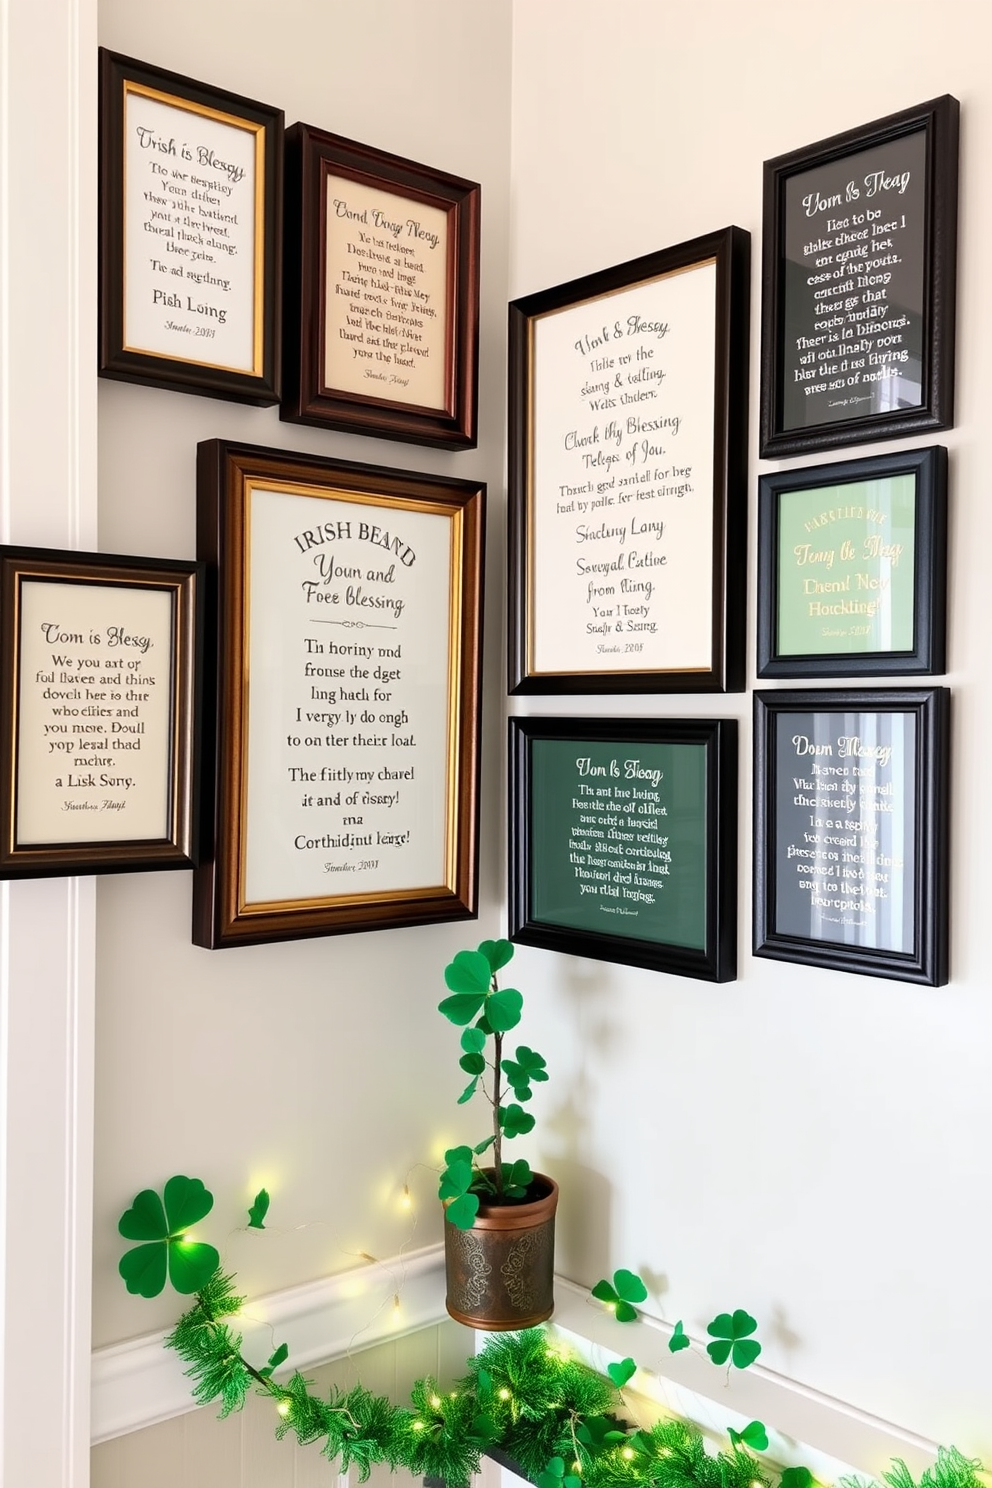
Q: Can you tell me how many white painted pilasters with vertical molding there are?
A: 1